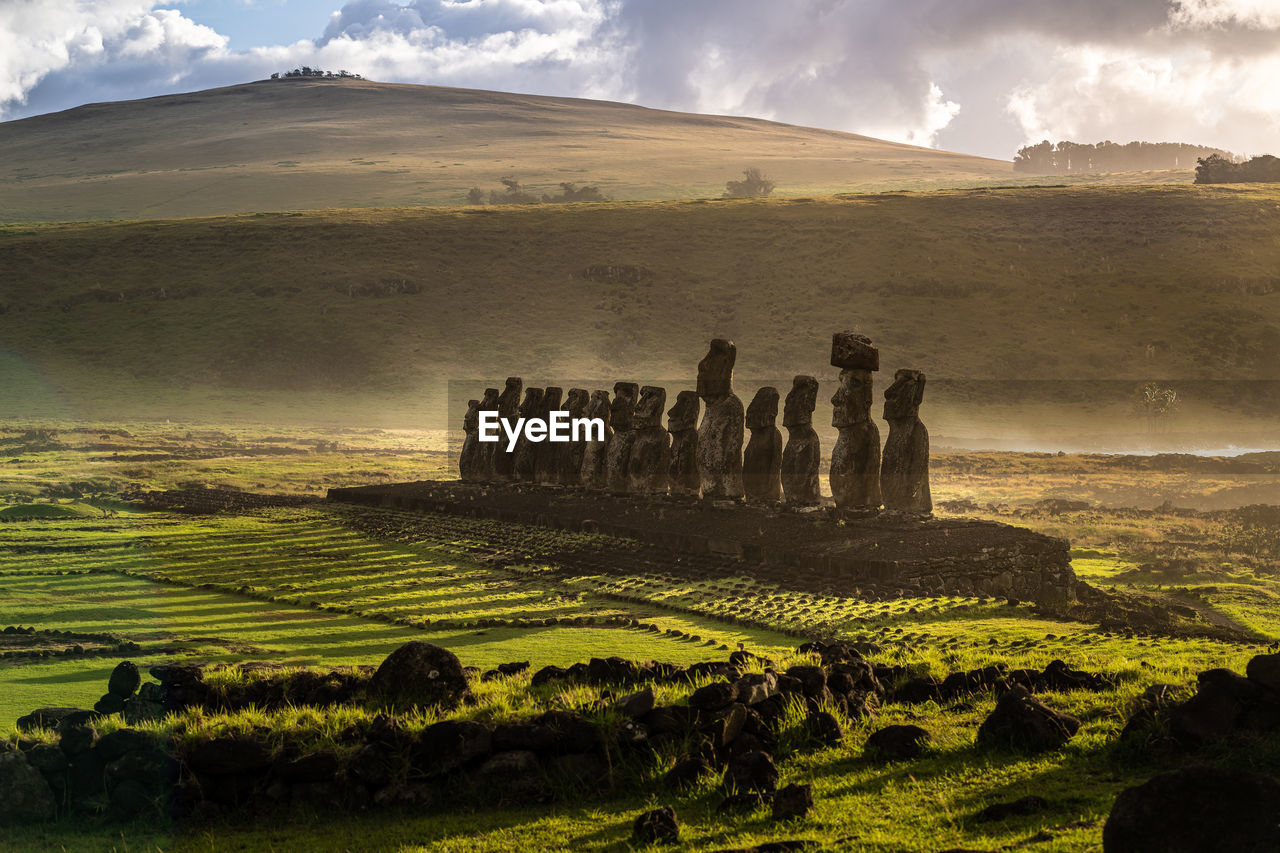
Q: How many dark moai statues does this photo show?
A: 15